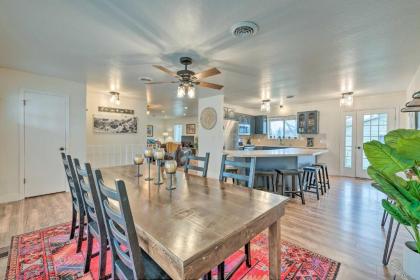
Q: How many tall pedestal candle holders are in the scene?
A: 4